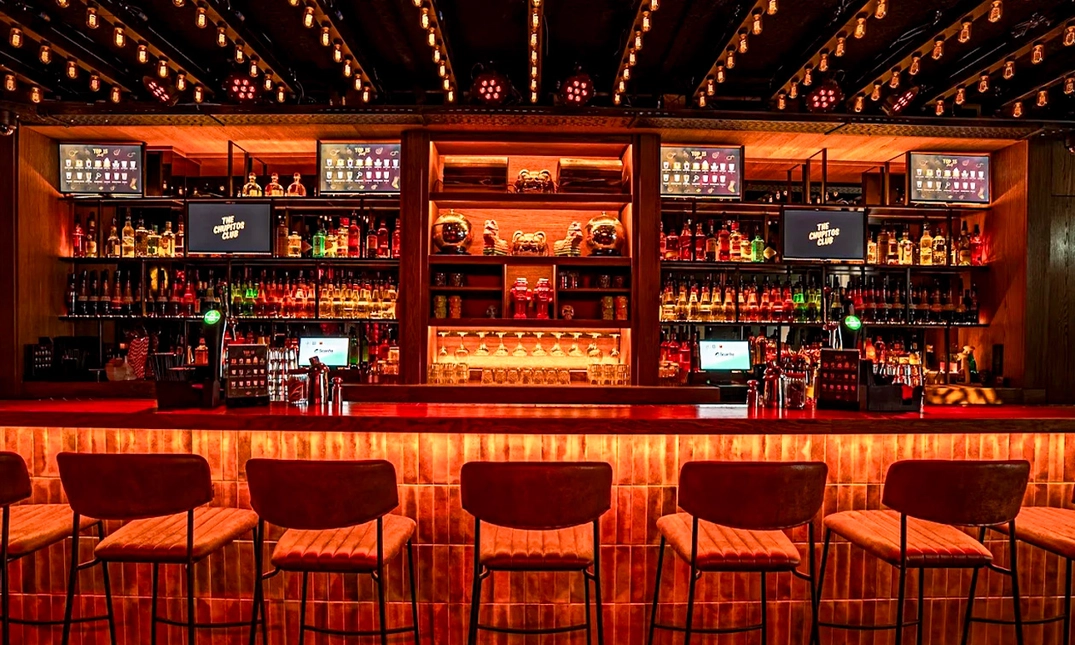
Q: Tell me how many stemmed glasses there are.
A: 10